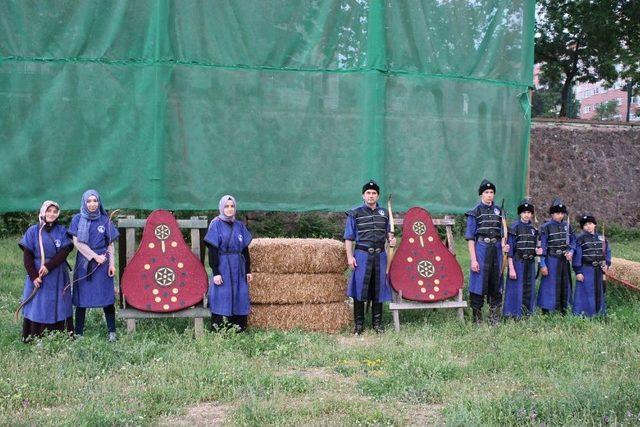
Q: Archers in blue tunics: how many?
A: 8